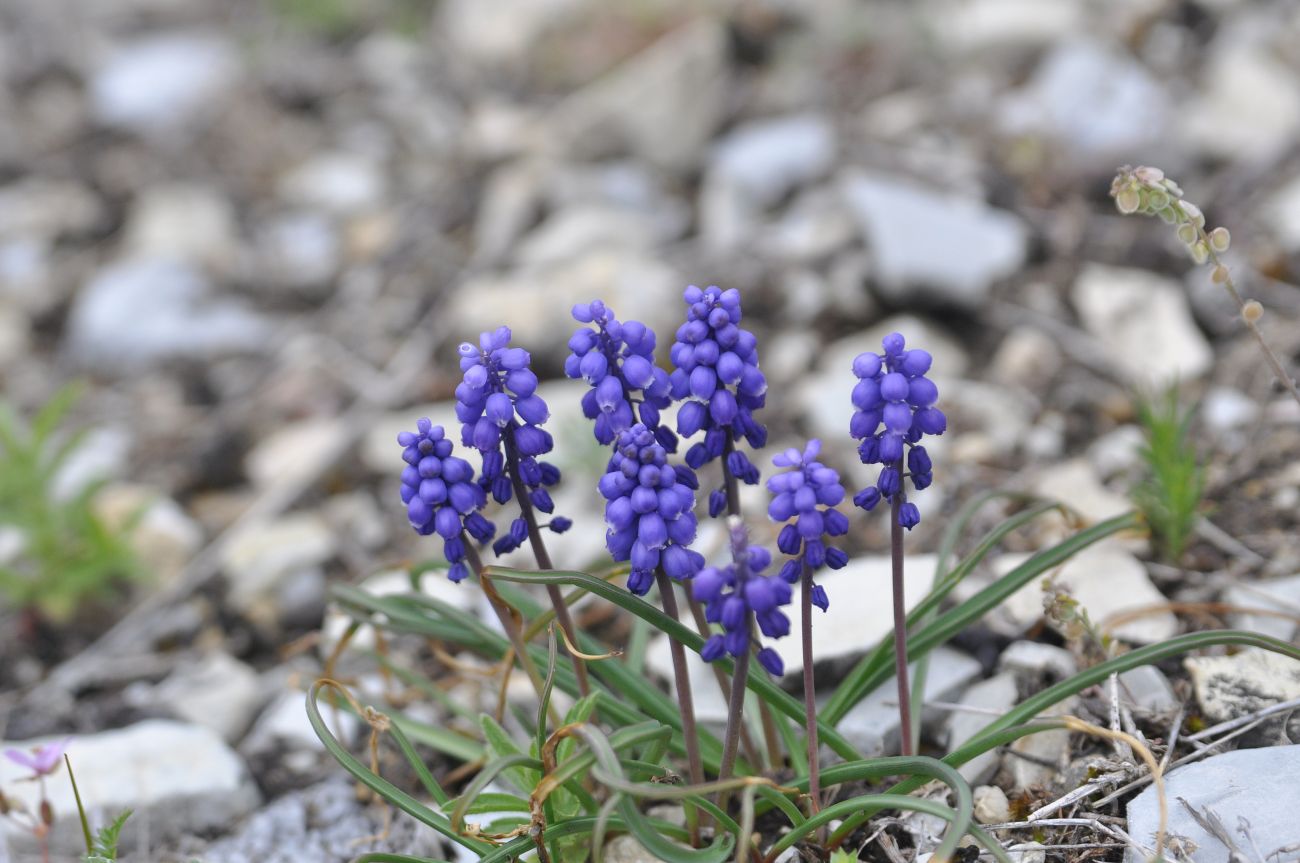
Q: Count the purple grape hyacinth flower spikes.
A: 8